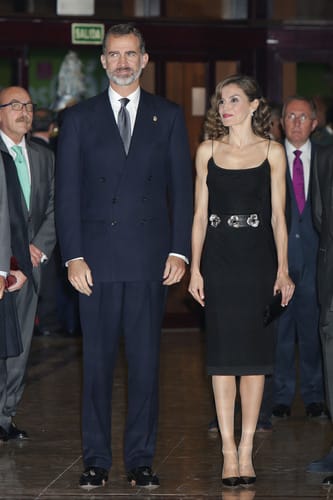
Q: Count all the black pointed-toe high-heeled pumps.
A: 2